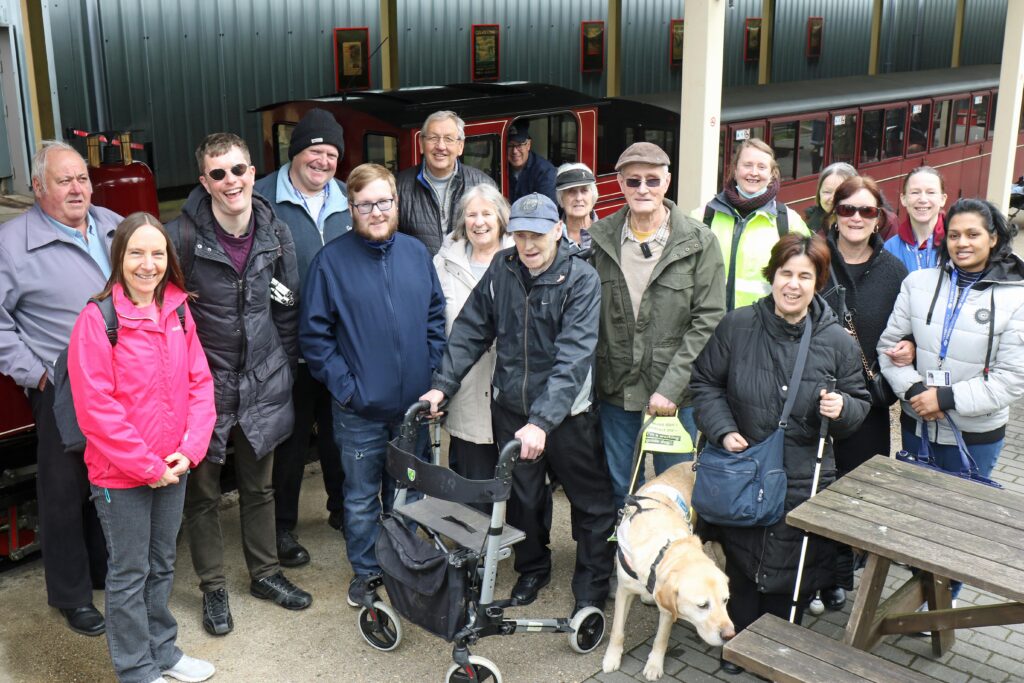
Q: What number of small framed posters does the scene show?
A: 6